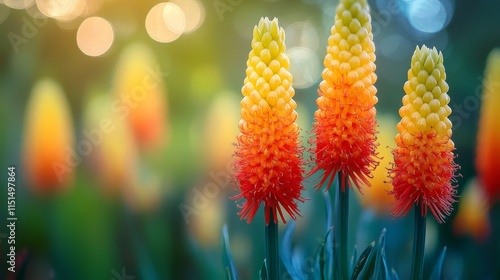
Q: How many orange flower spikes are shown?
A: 3